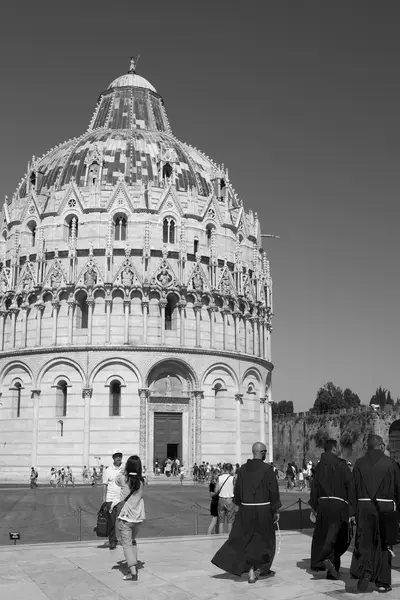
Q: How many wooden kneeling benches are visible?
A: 0